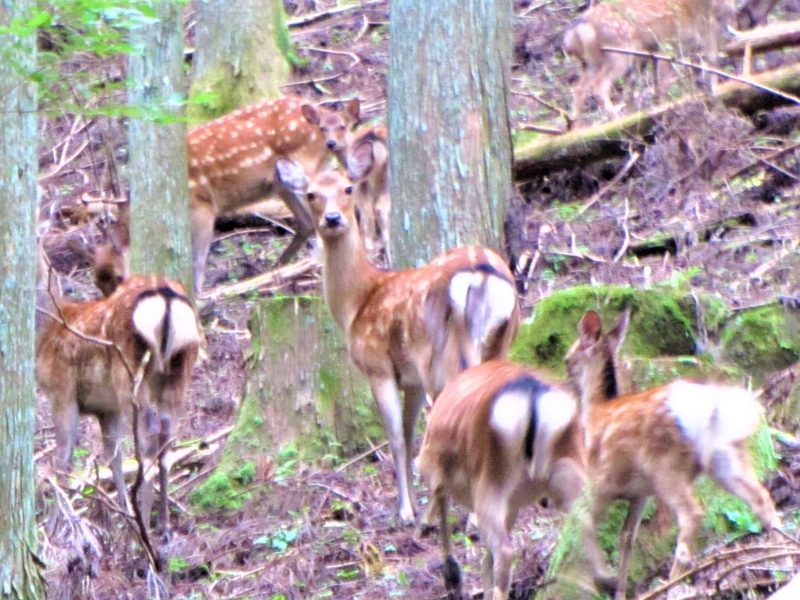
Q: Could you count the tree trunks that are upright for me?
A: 4